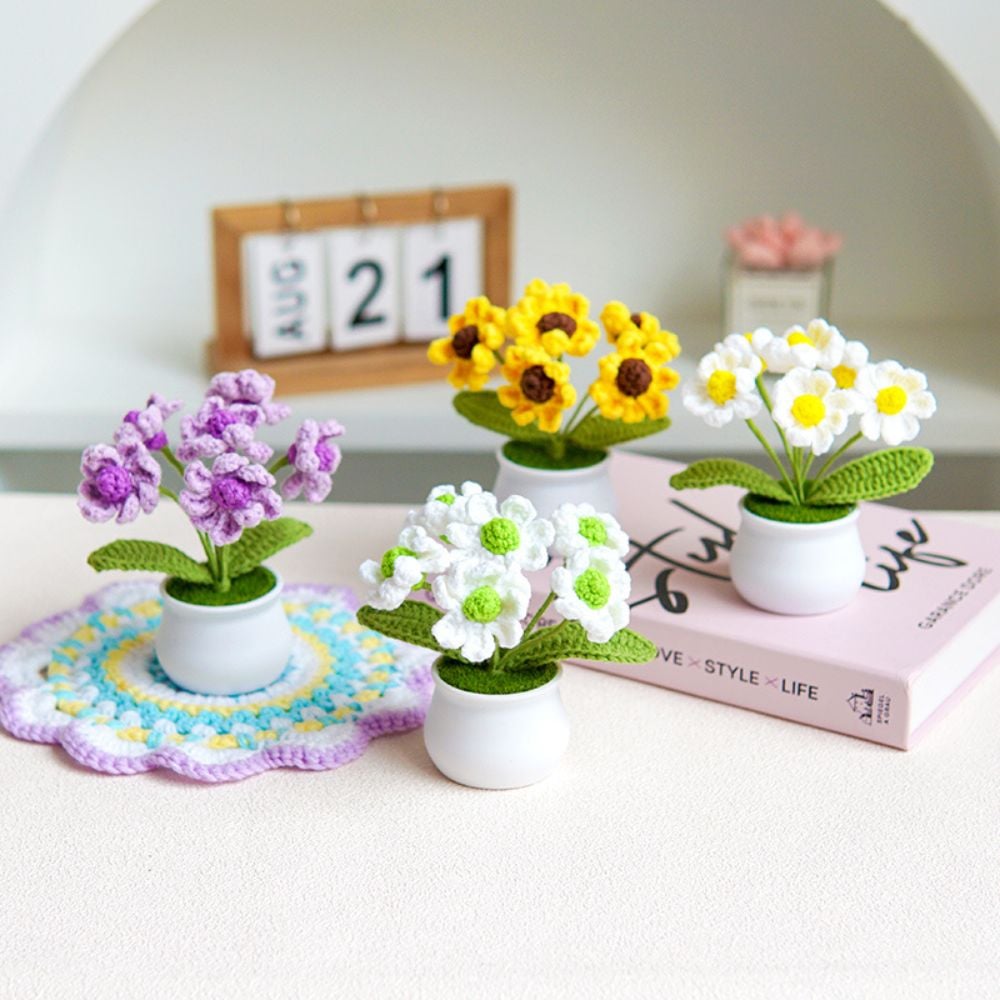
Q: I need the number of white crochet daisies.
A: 12